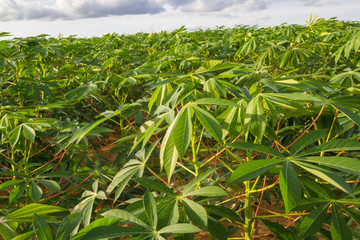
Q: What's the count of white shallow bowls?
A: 0